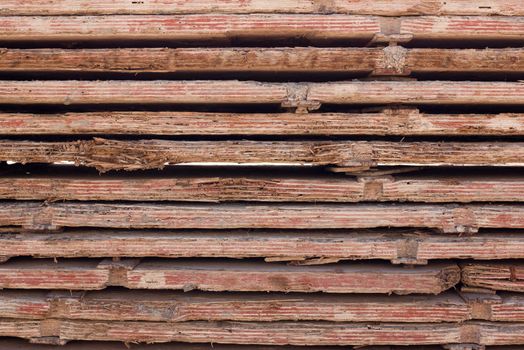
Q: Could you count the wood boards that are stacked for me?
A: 12